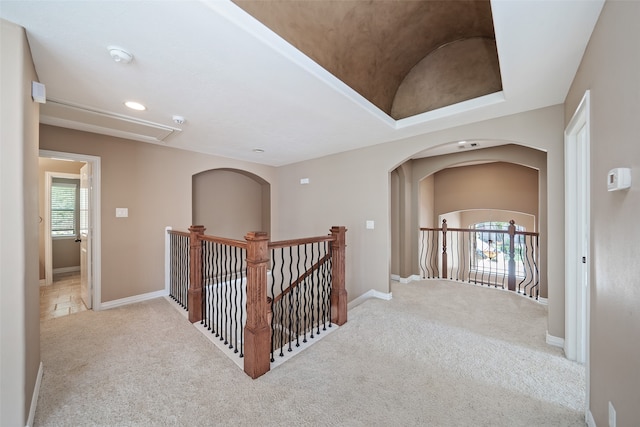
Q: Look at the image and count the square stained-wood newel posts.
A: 3